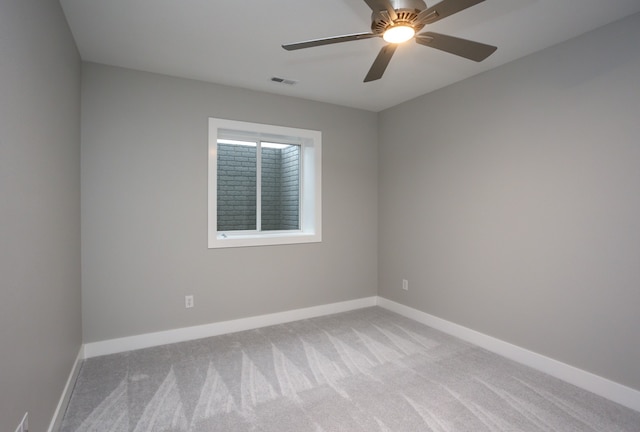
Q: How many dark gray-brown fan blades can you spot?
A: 5